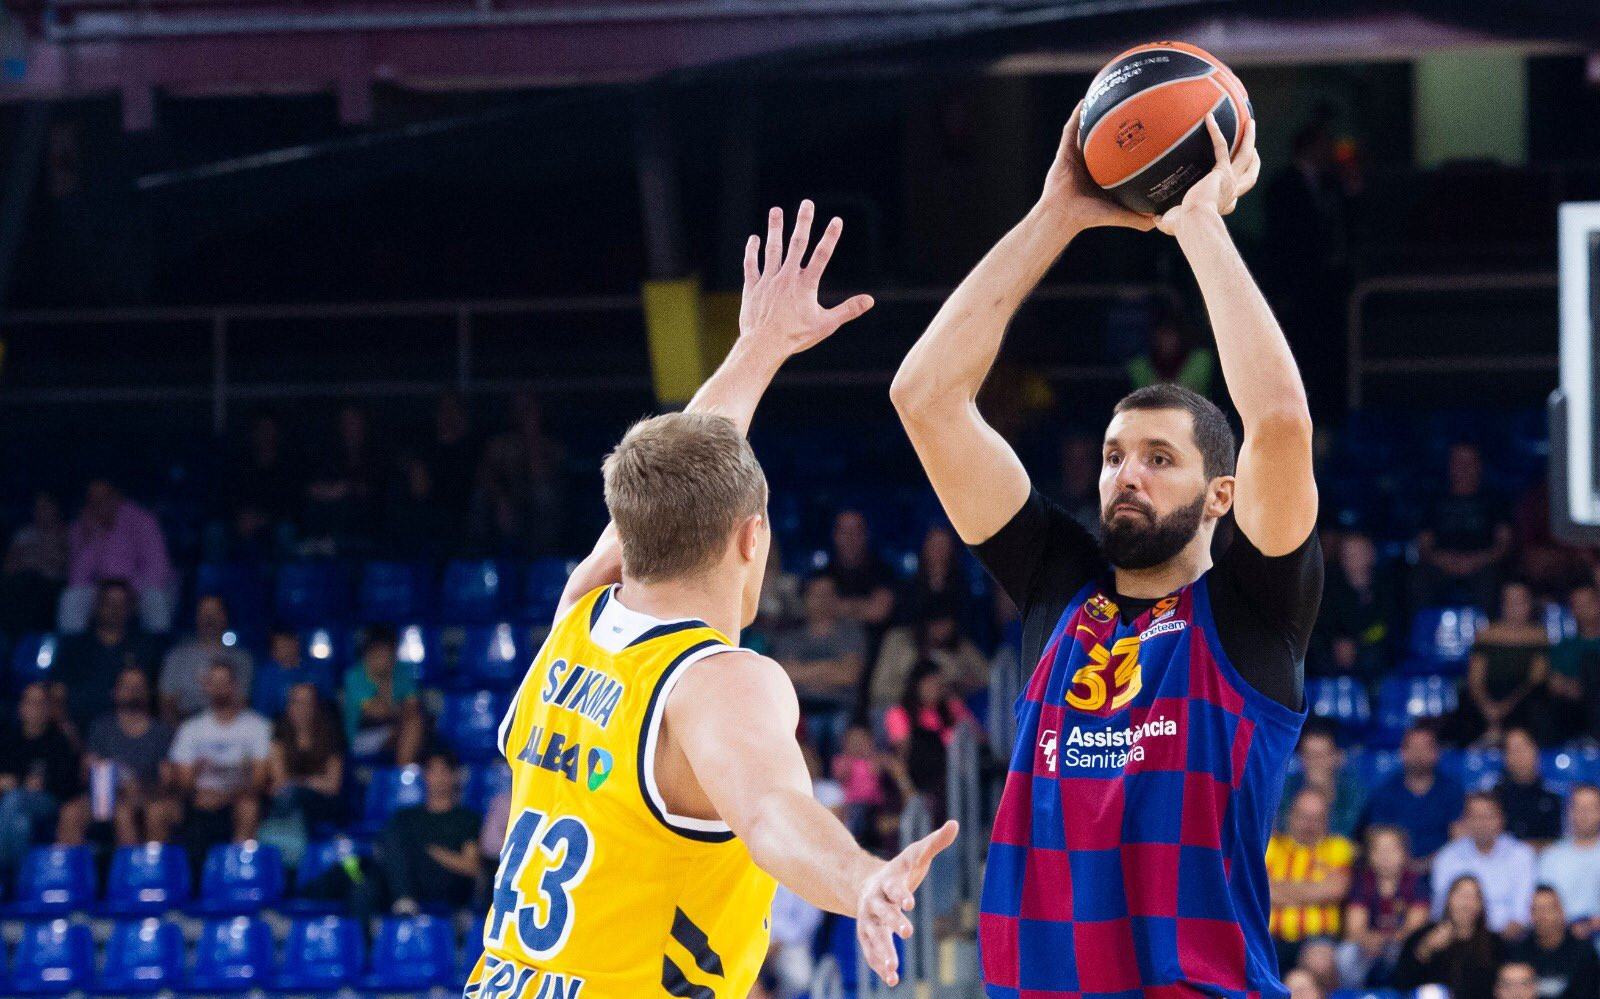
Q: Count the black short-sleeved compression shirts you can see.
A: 1